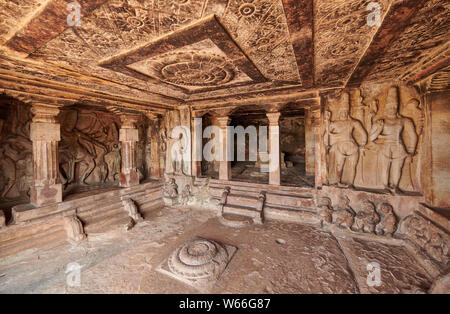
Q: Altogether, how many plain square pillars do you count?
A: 2